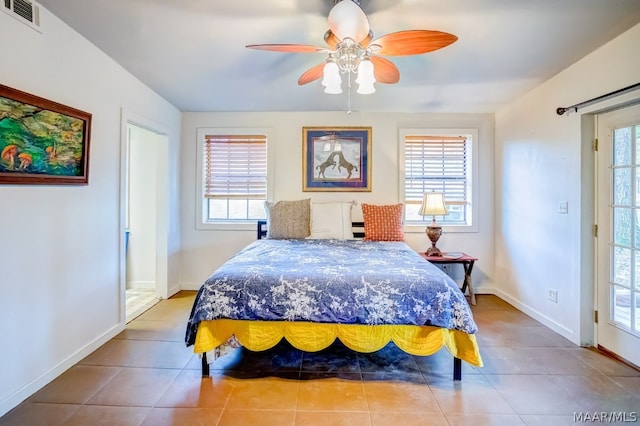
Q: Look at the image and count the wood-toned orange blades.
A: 4